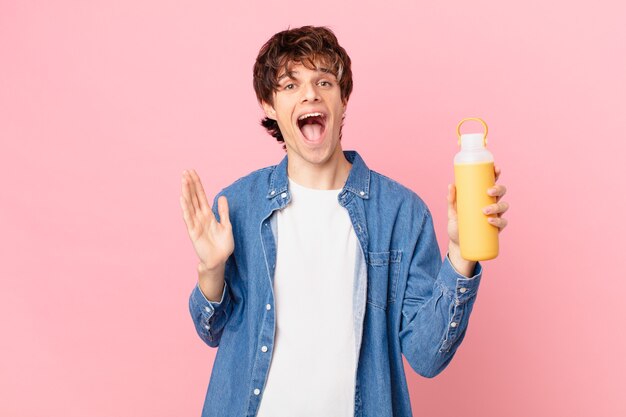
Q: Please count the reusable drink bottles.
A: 1